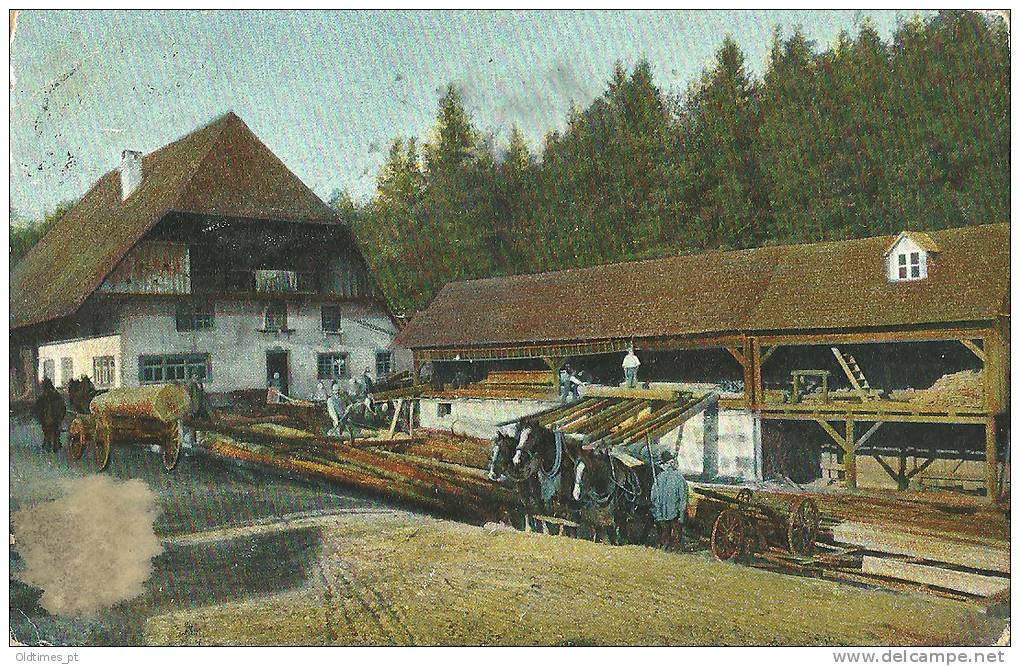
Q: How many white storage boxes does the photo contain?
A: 0